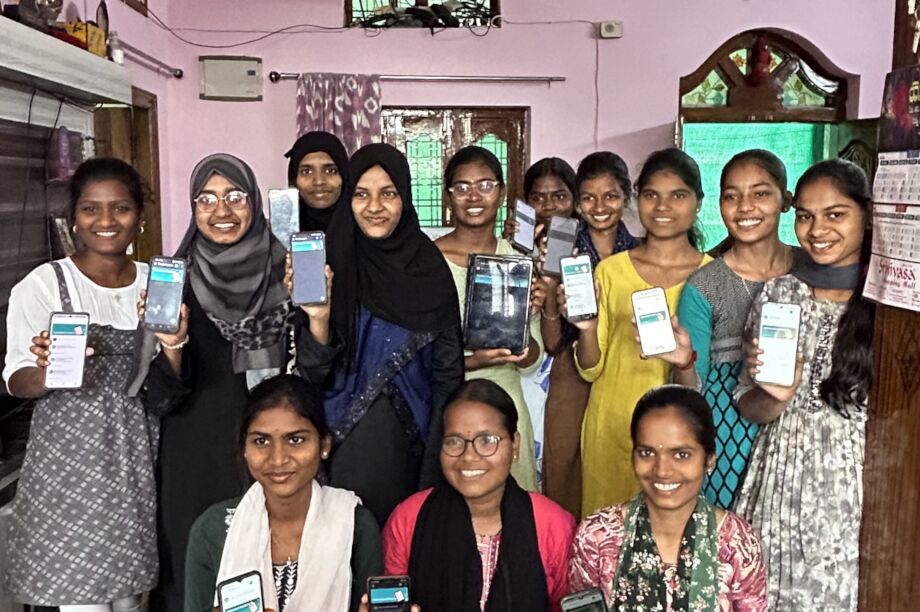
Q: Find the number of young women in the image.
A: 13